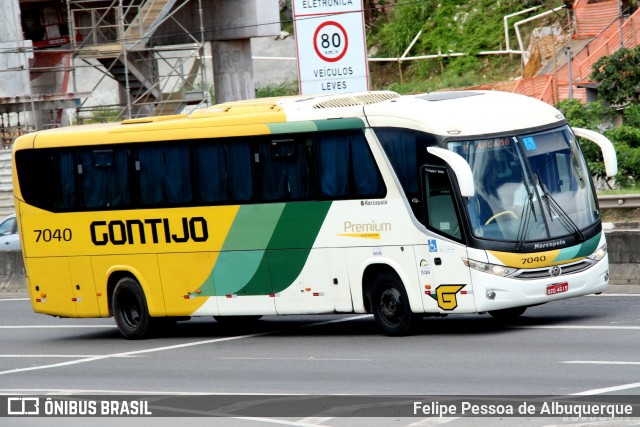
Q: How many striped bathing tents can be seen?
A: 0